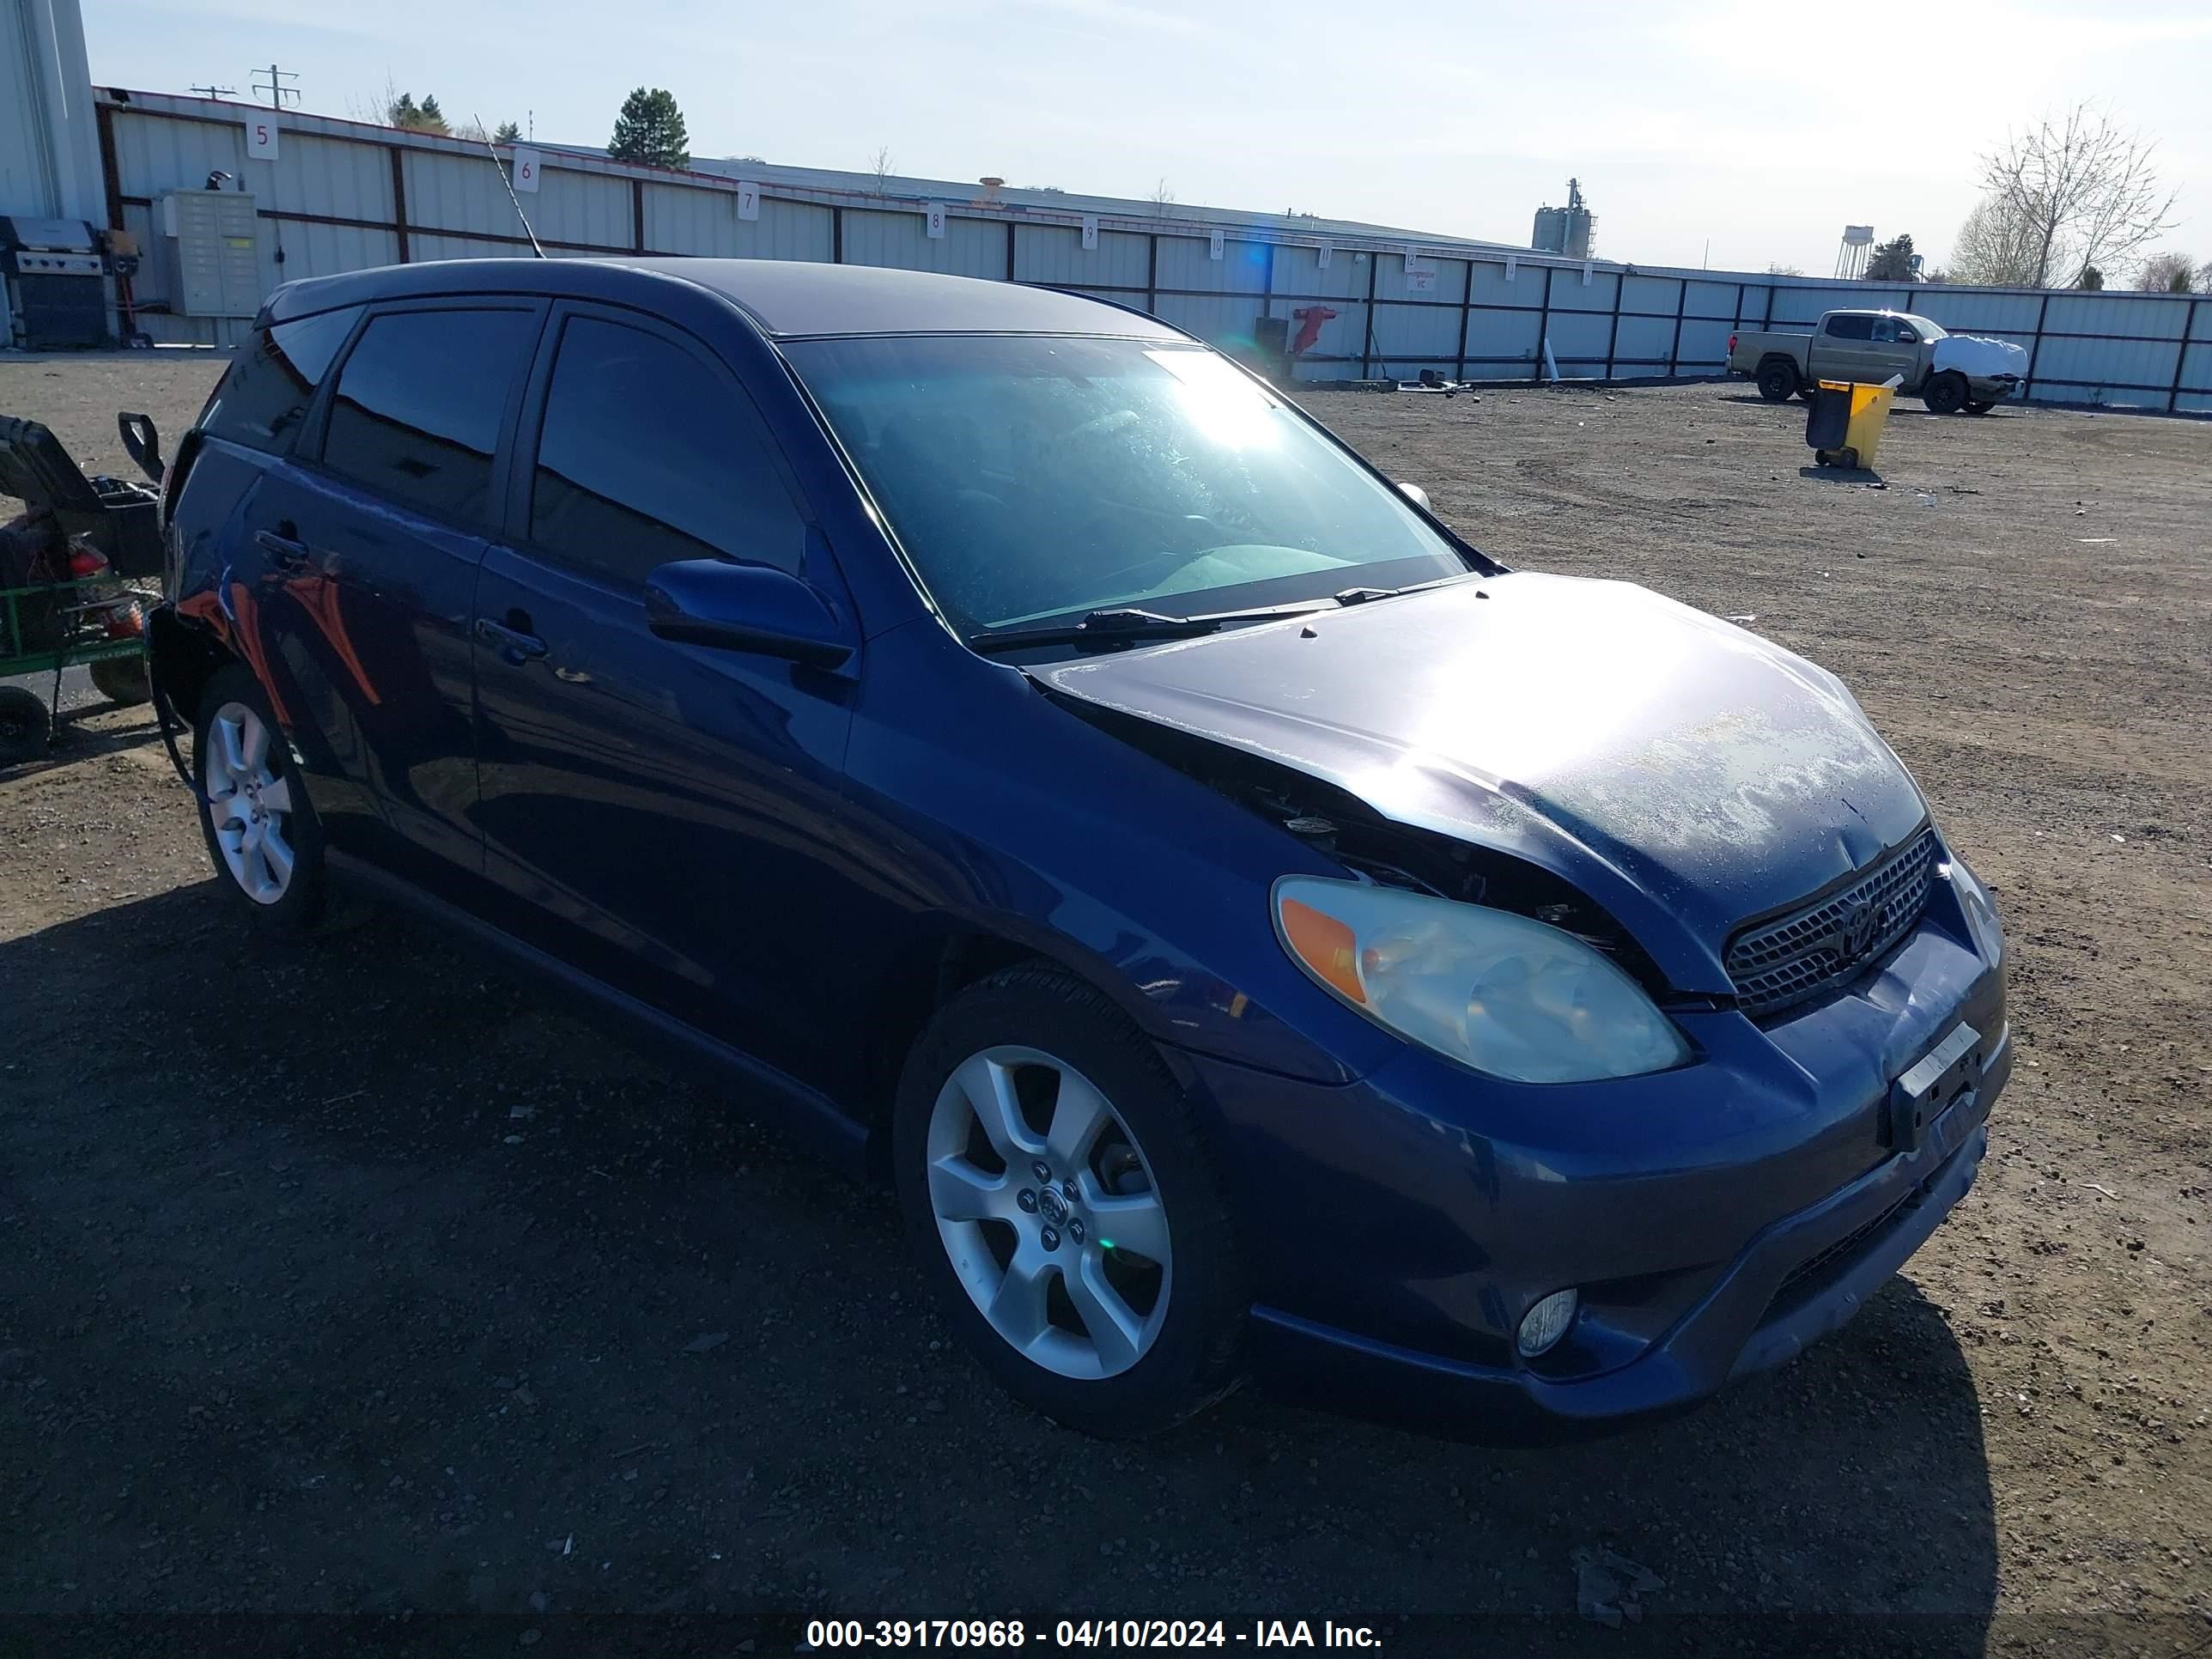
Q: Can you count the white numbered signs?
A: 10